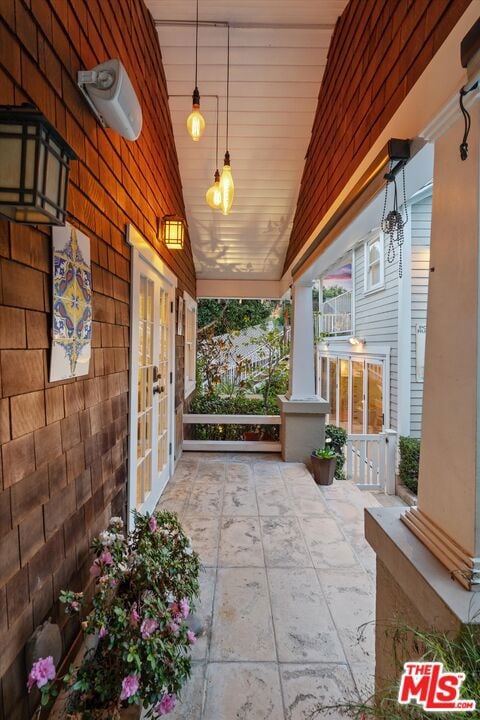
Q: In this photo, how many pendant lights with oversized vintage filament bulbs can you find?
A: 3